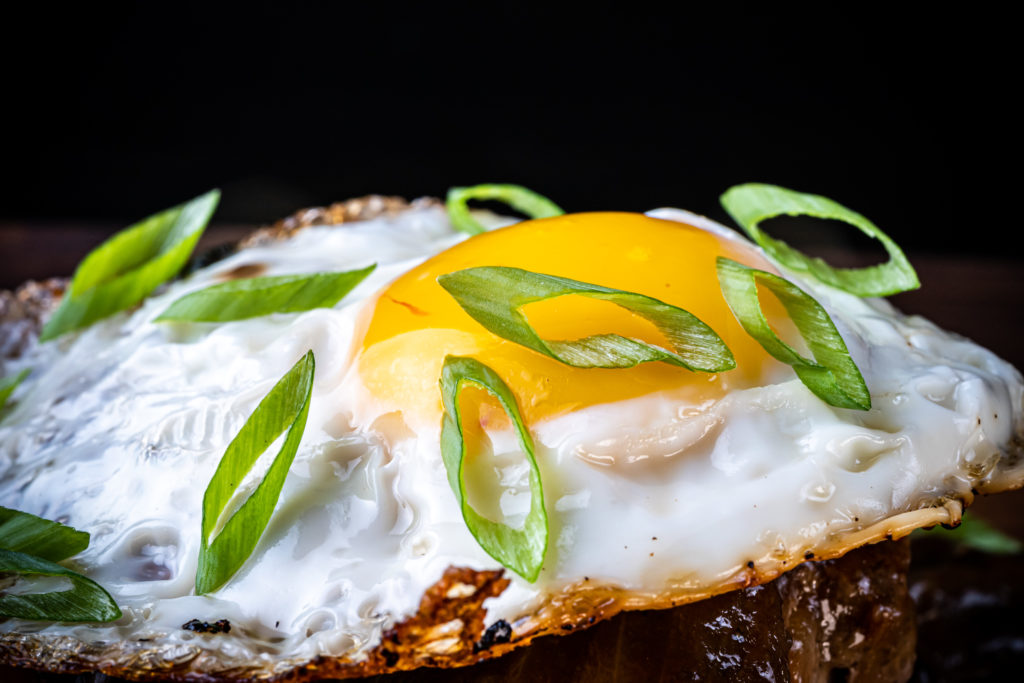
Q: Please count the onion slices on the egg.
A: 11